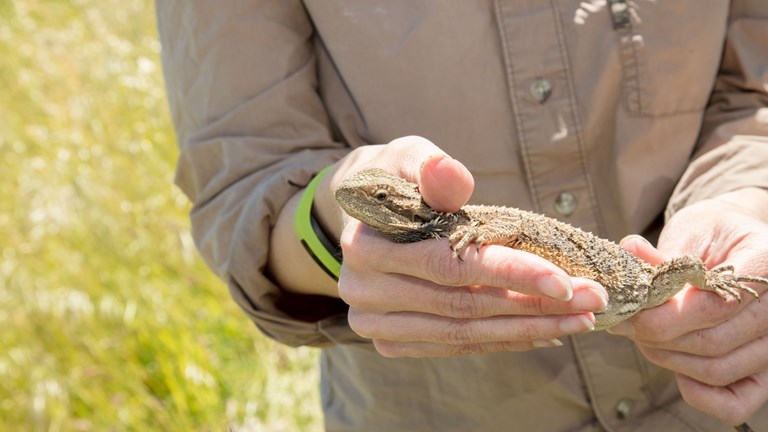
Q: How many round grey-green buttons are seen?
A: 3